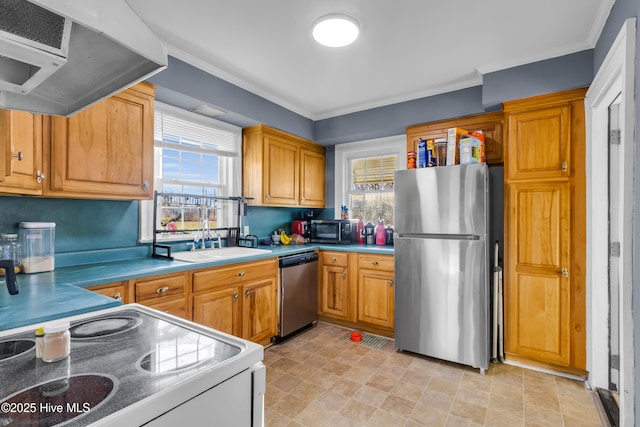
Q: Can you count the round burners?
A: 4